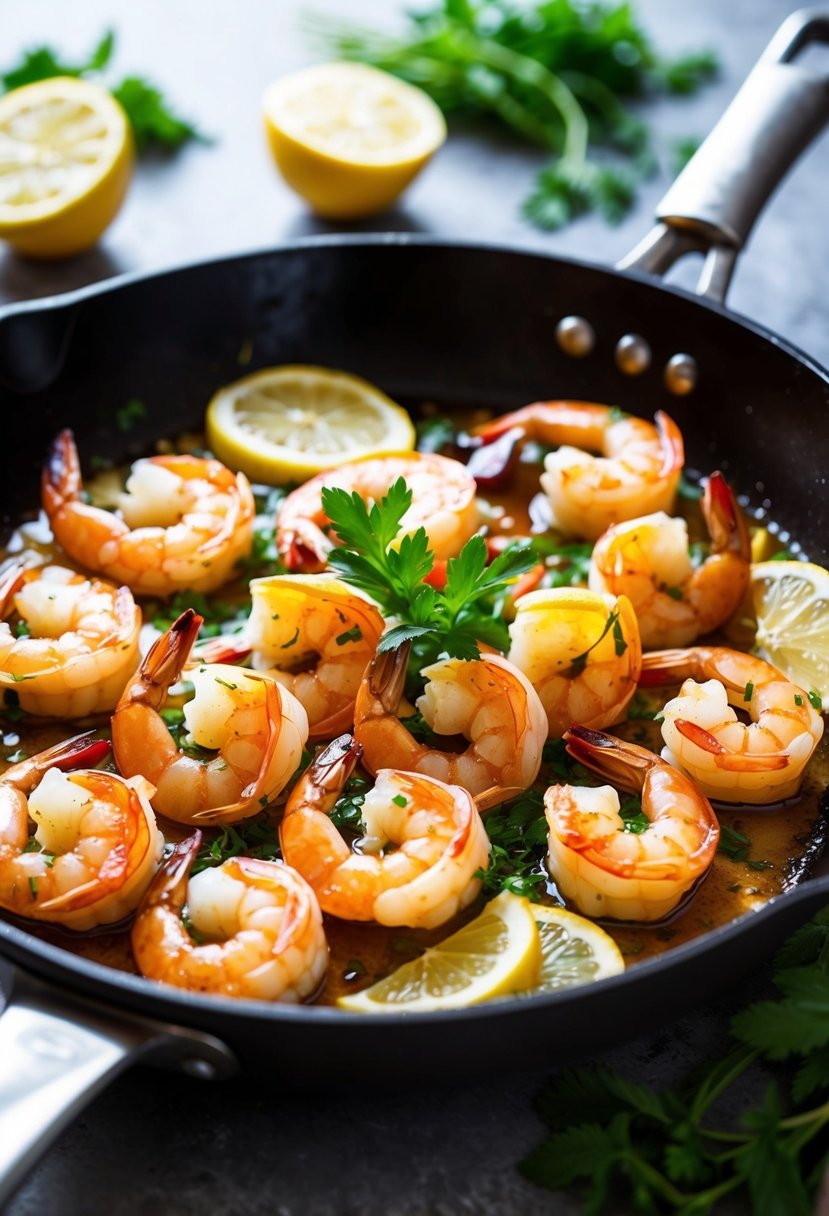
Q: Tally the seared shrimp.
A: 14